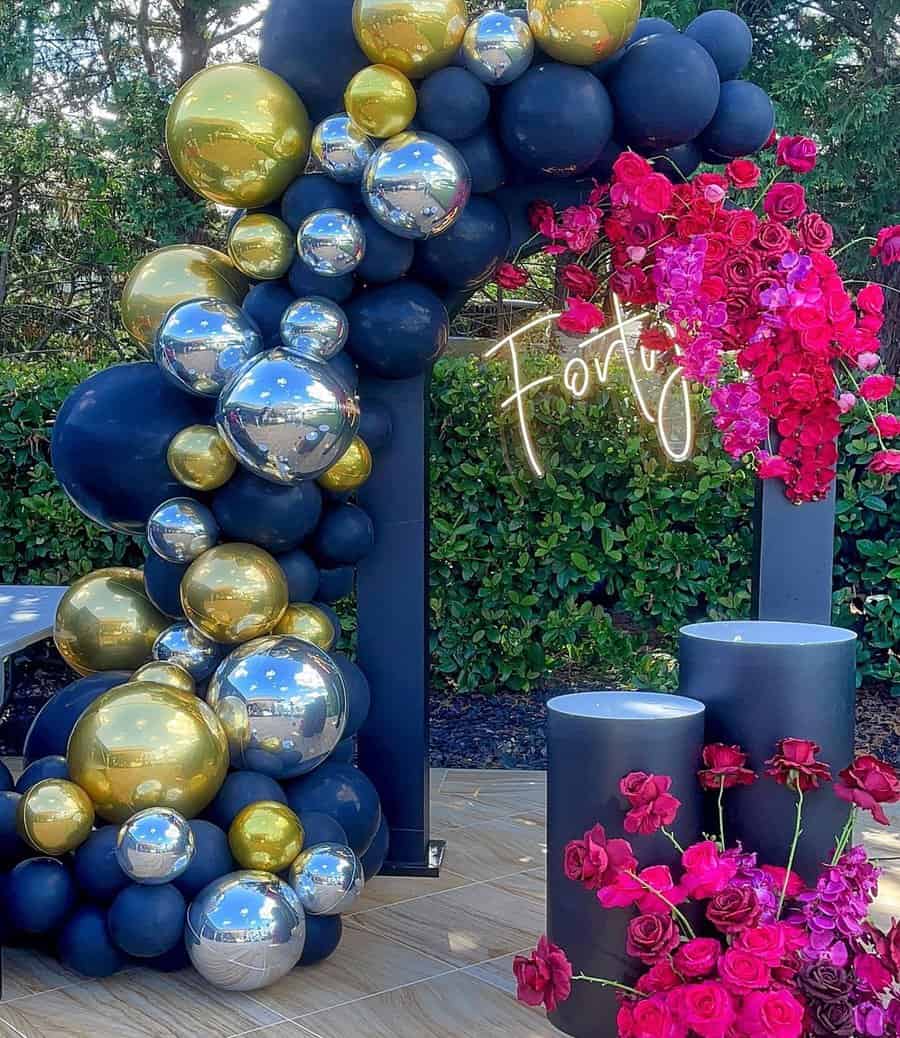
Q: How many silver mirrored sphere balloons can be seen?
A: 13